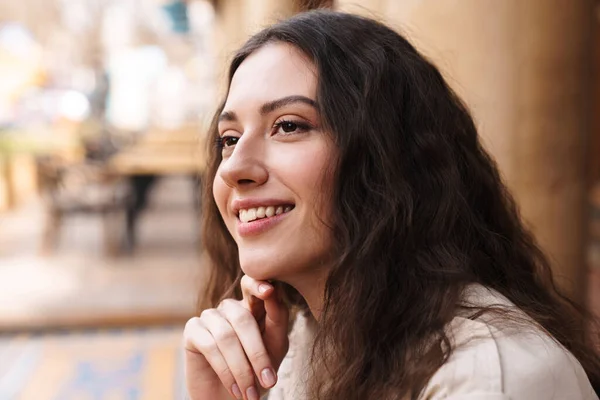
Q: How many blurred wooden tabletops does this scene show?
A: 1